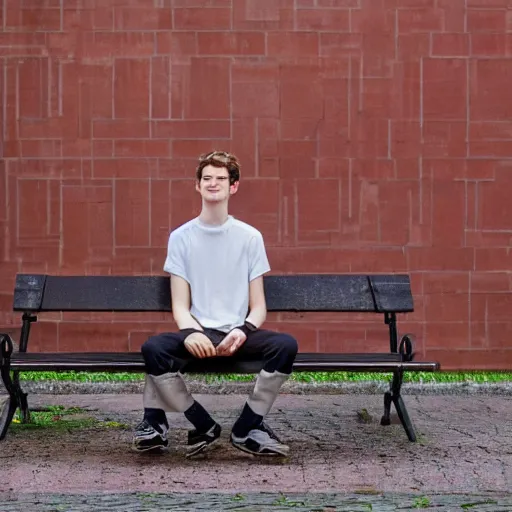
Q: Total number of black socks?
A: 3